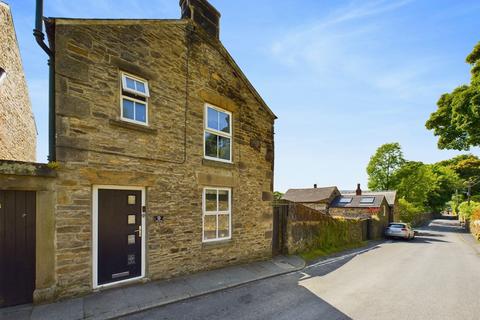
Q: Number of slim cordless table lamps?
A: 0